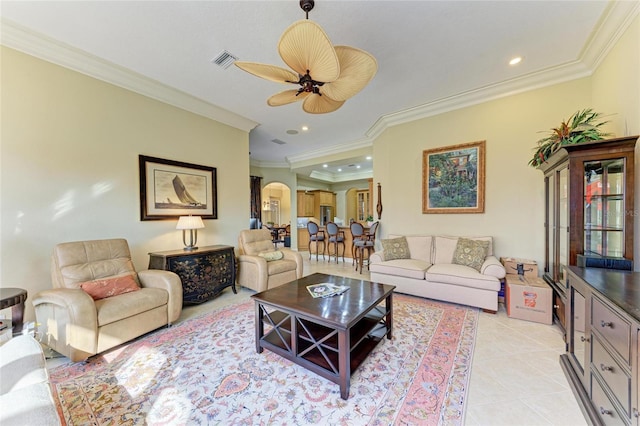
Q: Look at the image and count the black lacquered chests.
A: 1